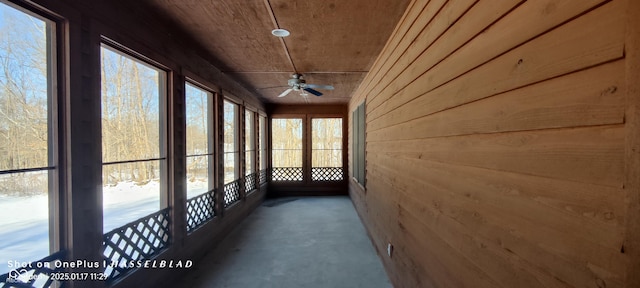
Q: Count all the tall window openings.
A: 8